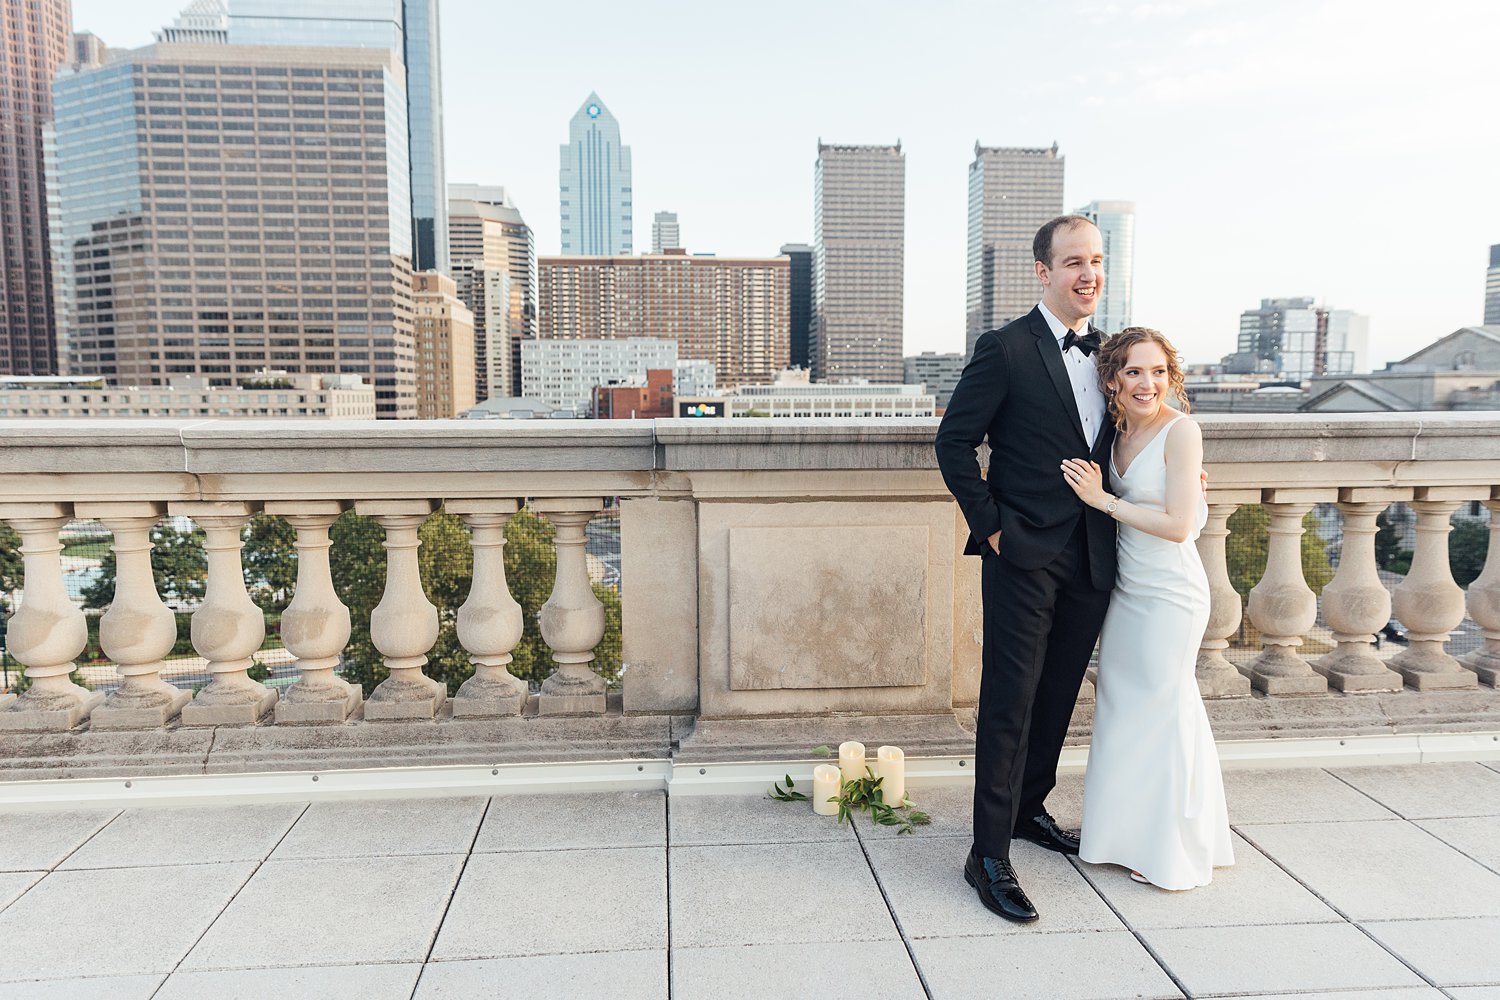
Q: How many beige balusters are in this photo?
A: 12